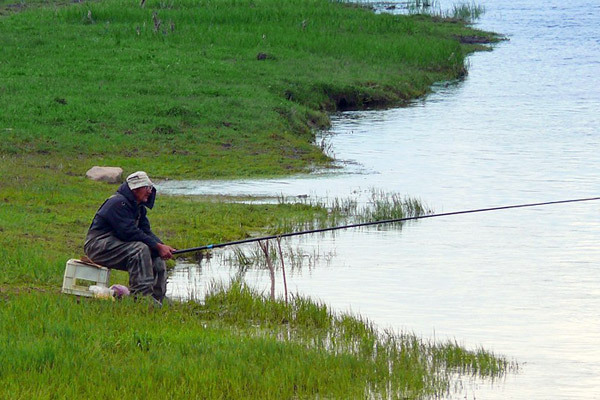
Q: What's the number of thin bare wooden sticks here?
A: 2